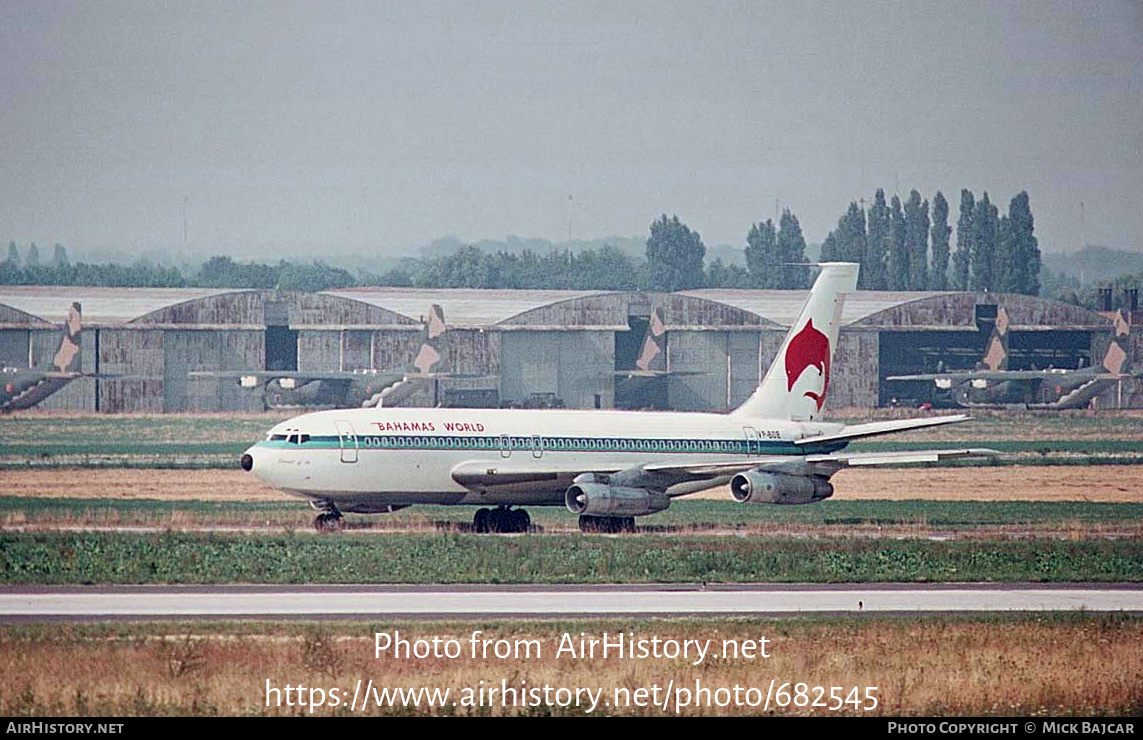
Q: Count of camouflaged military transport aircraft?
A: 5